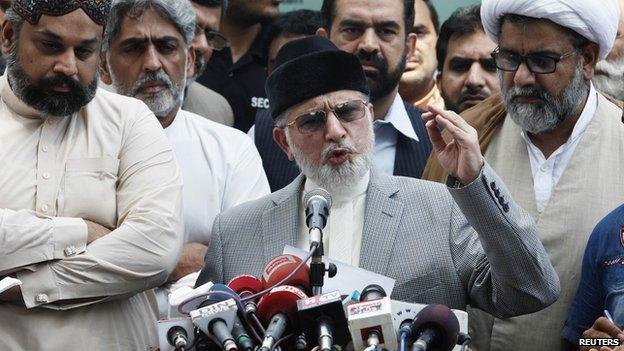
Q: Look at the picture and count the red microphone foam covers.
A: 3